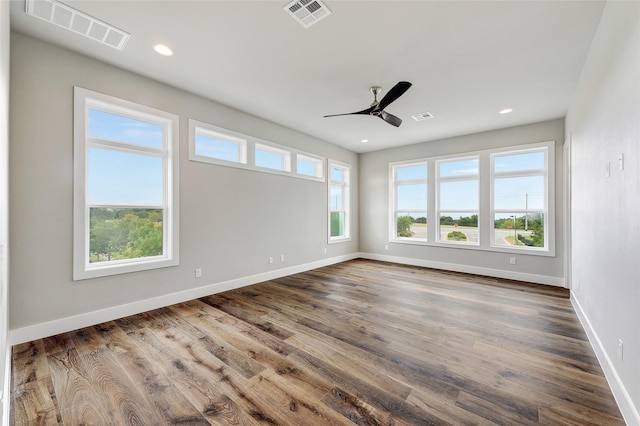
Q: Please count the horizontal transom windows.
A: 3